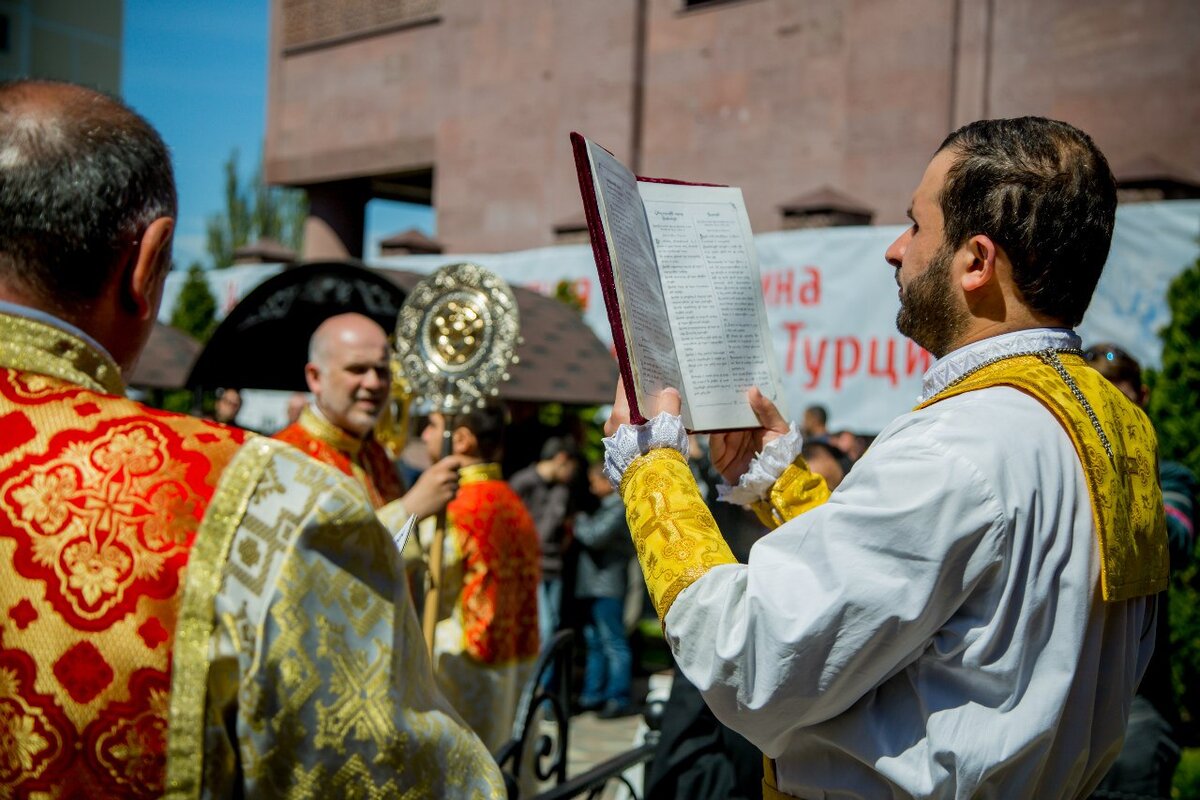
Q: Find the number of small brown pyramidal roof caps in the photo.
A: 5